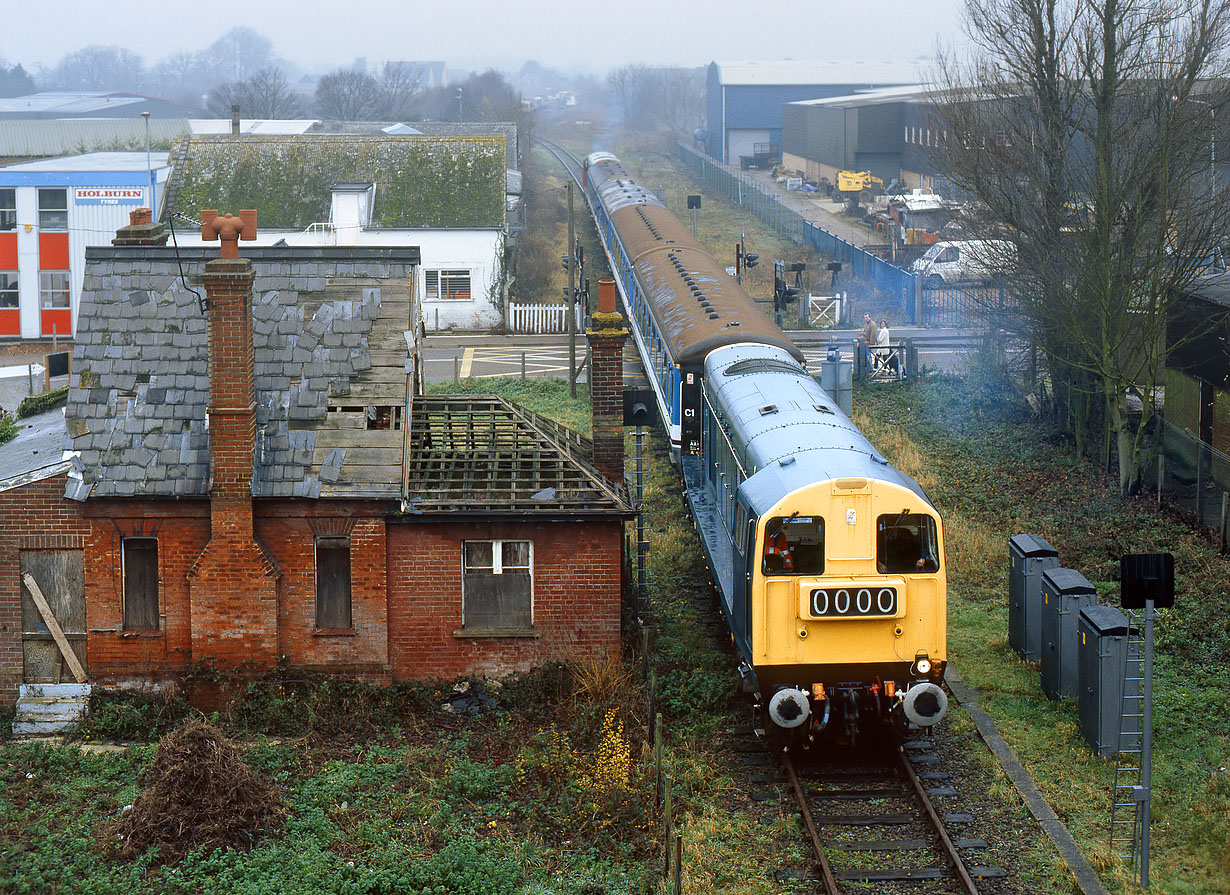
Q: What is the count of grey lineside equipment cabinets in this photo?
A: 3